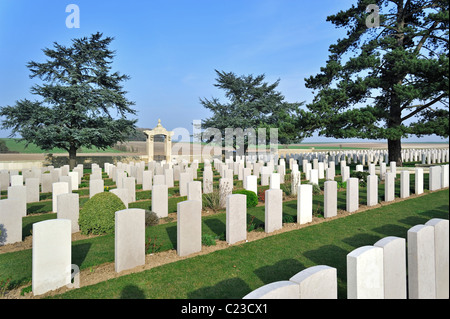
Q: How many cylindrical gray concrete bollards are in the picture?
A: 0